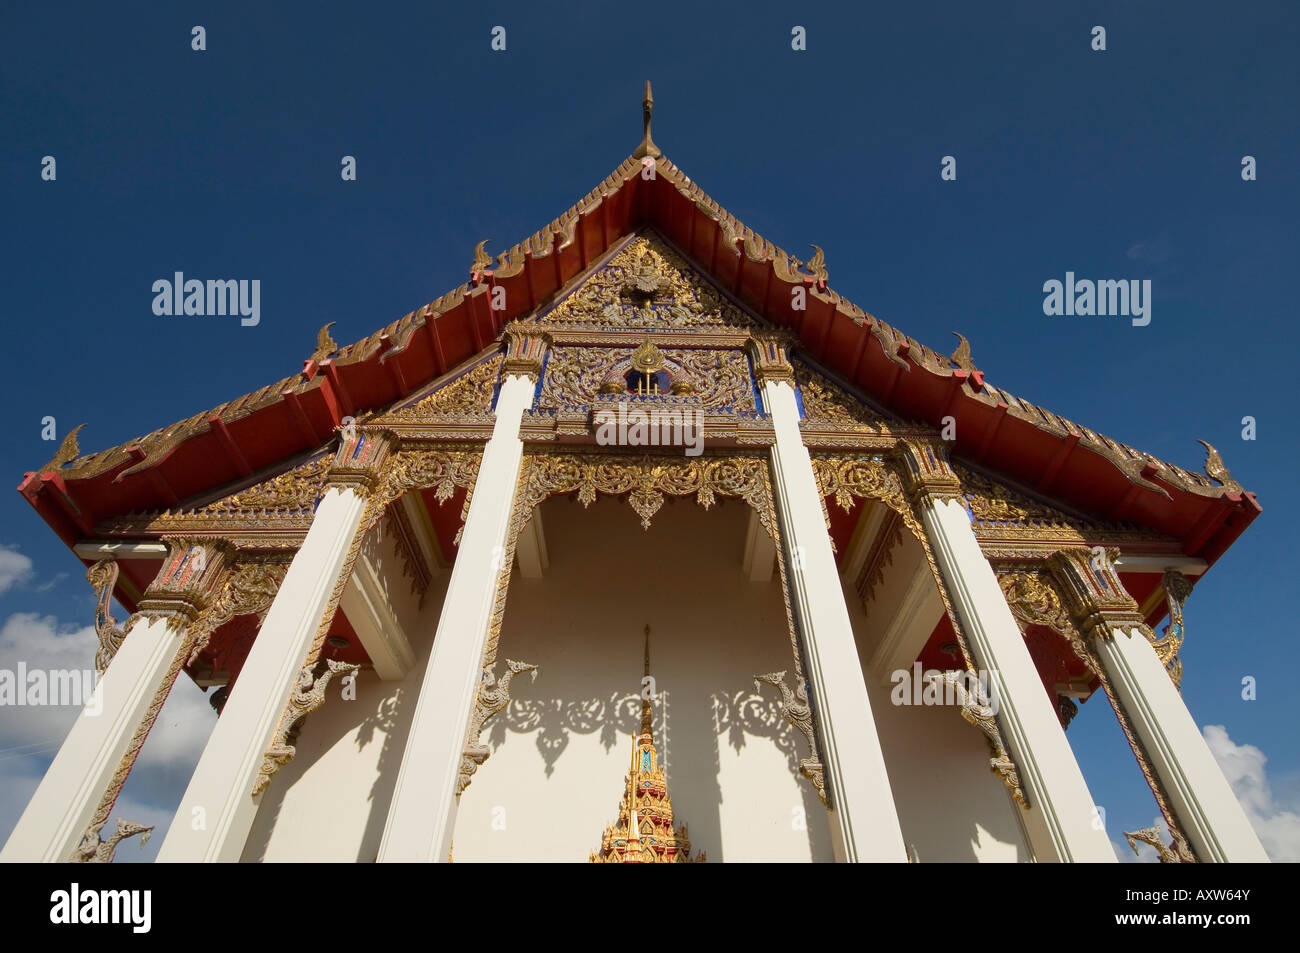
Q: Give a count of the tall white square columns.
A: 6